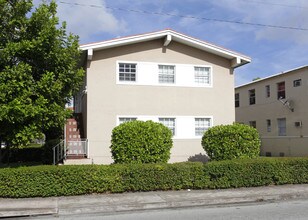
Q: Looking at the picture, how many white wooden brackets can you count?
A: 3